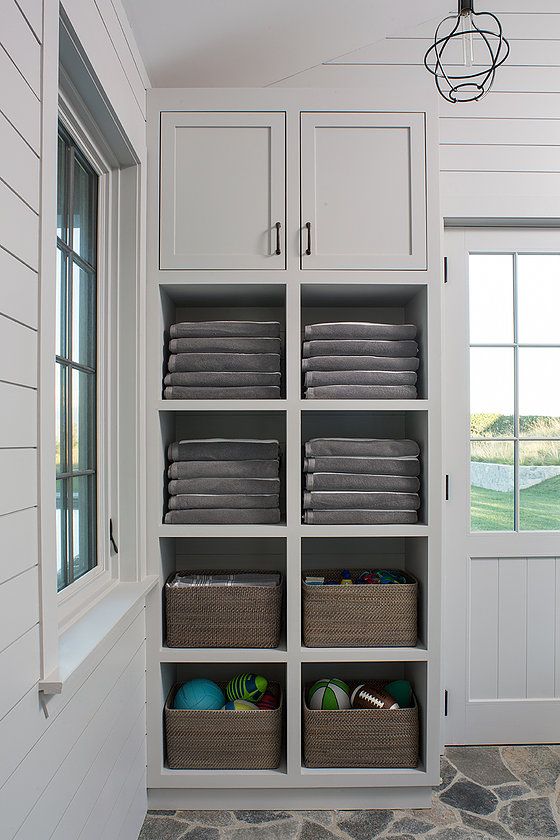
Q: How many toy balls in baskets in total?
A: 7